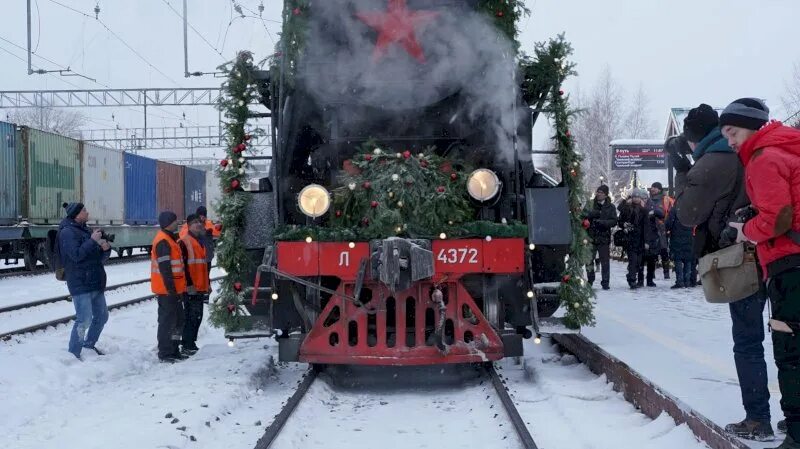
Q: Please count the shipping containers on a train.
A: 7